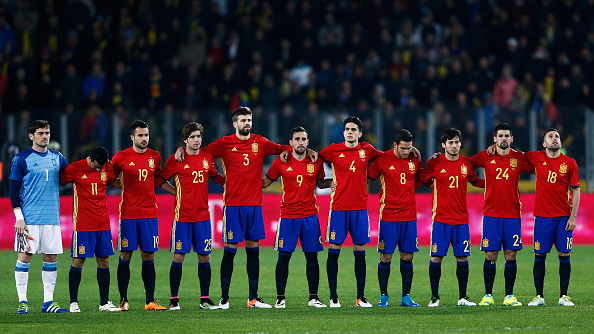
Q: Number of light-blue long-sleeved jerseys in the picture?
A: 1